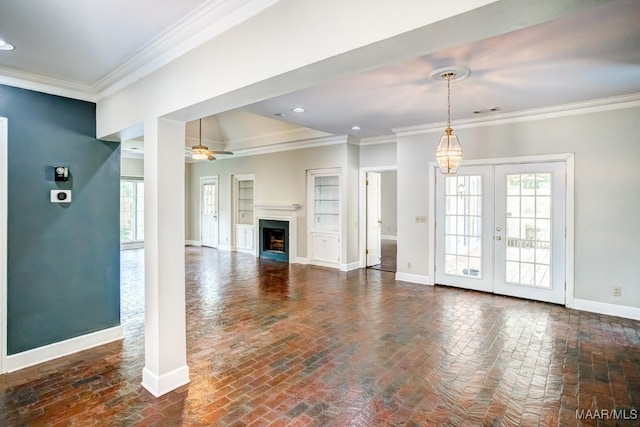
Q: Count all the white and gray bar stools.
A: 0